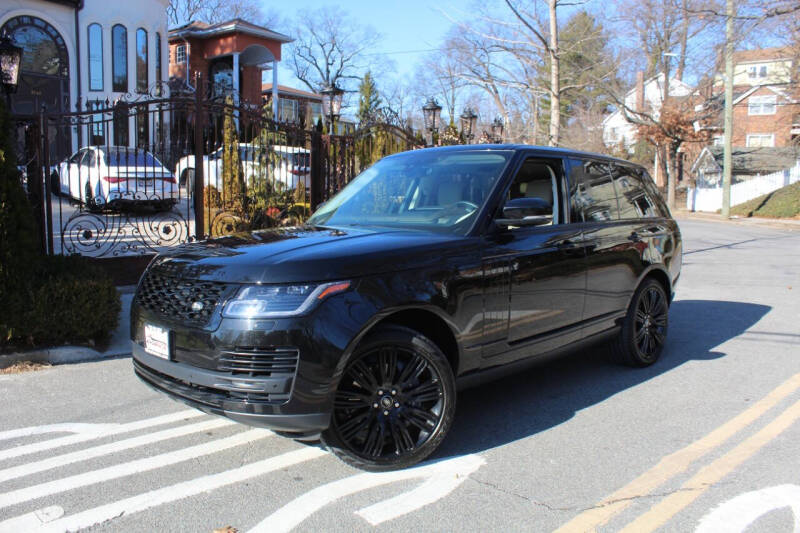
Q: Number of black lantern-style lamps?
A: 5